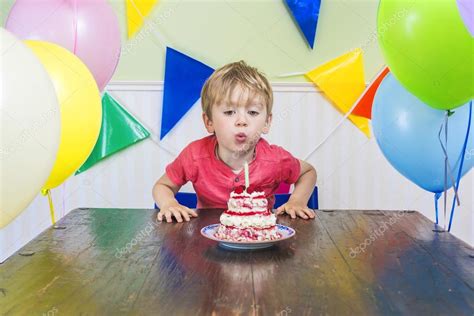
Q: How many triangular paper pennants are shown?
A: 6